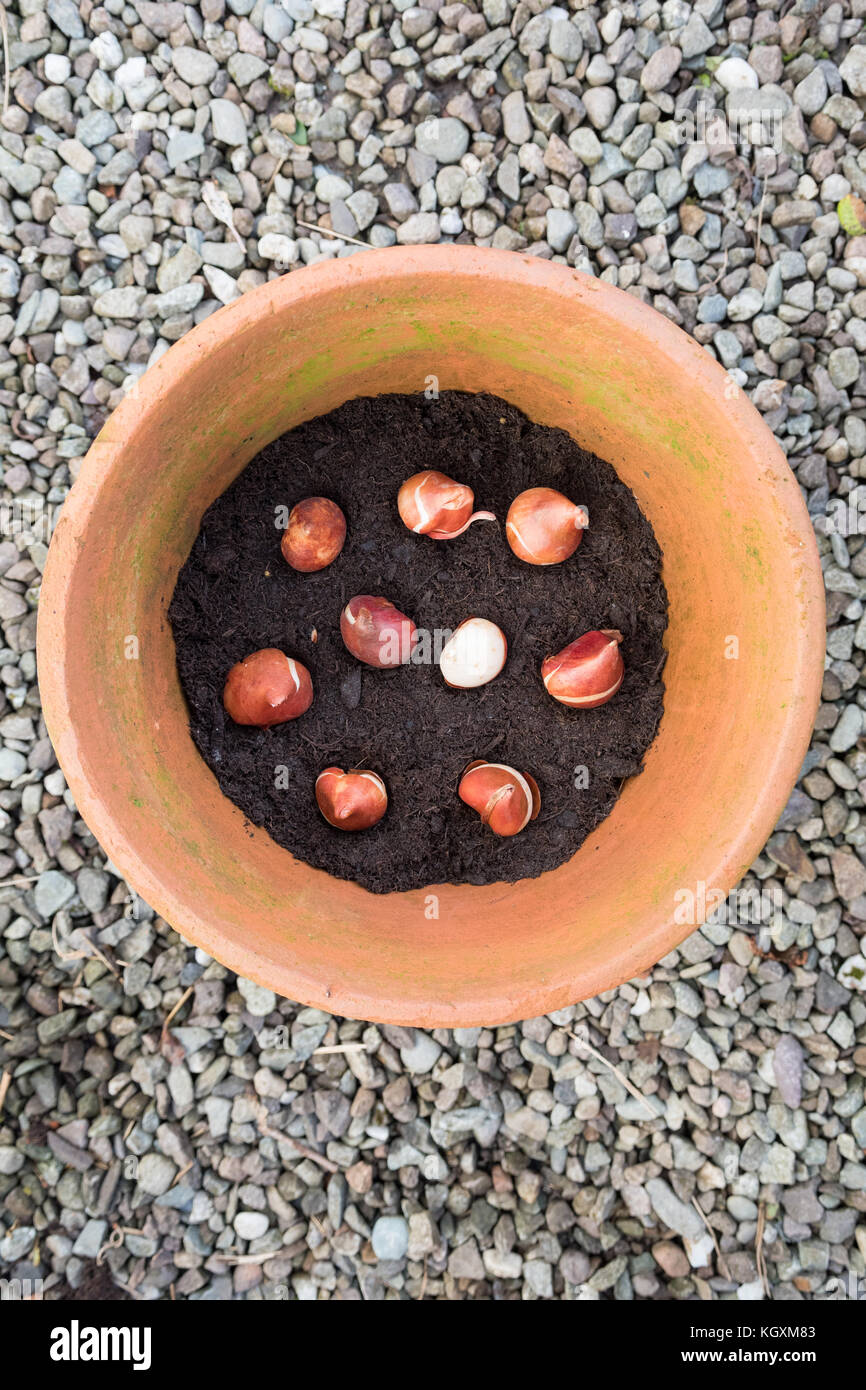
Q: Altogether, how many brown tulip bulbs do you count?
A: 8